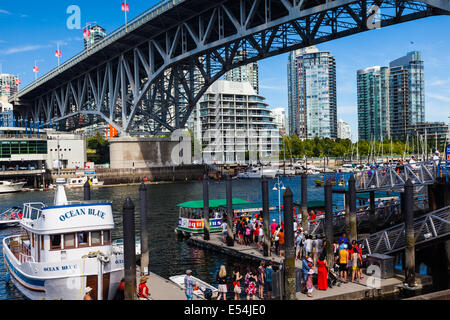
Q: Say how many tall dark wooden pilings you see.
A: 11